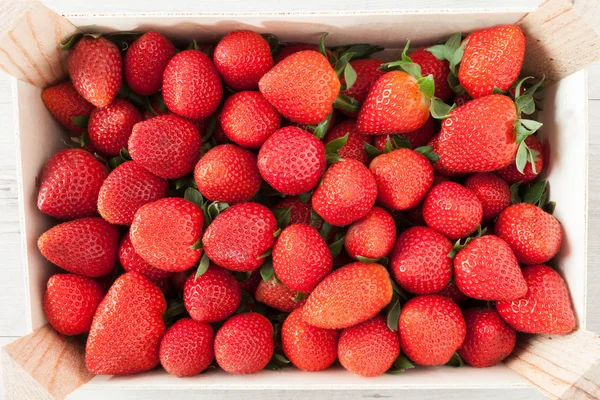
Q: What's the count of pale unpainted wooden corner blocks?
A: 4